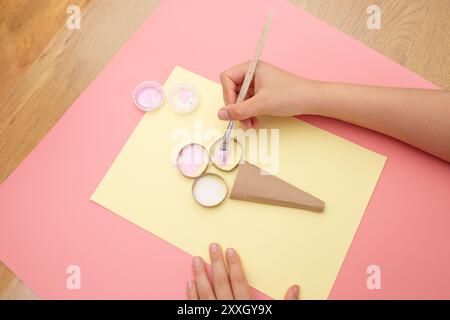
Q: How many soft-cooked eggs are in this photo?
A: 0